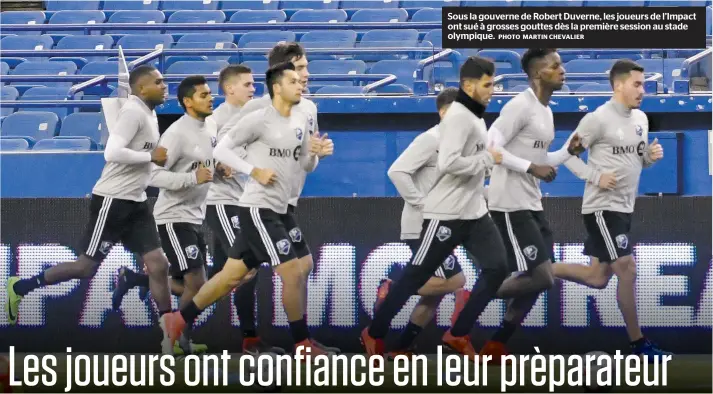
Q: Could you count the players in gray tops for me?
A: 9